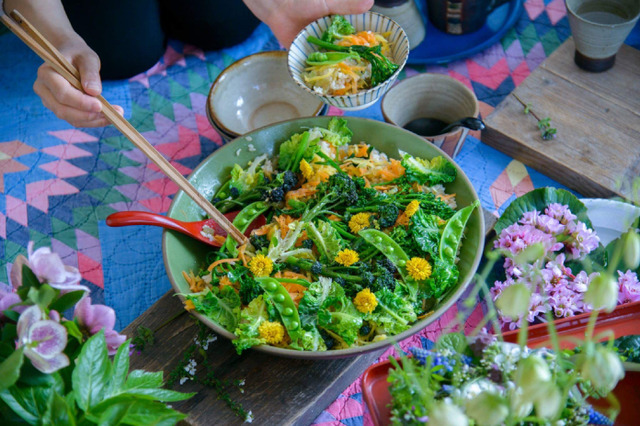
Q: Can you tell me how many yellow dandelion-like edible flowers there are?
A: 8